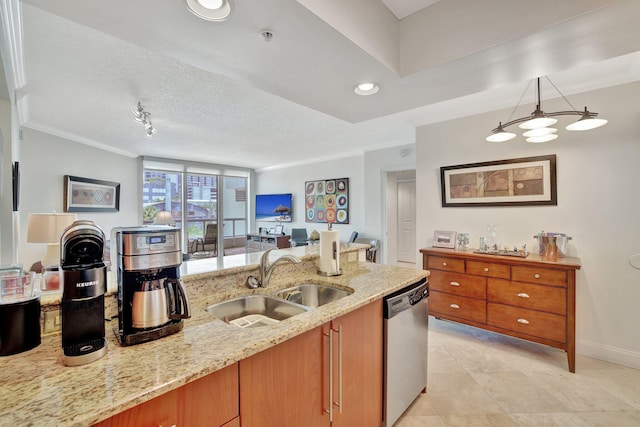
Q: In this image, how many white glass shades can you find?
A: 5